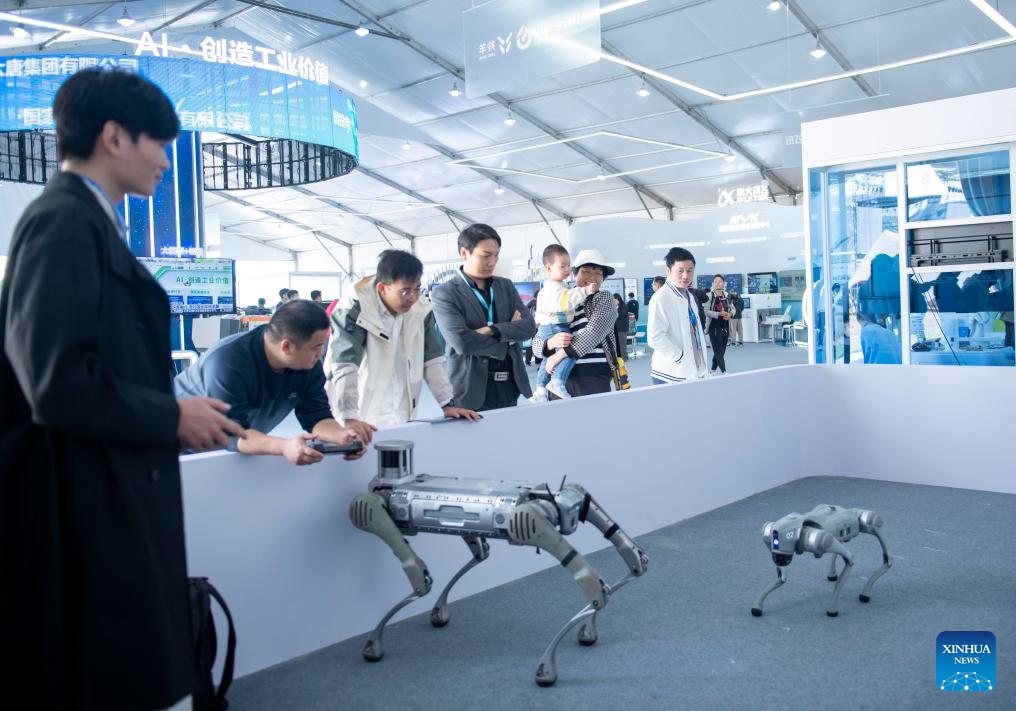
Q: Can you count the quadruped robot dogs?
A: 2